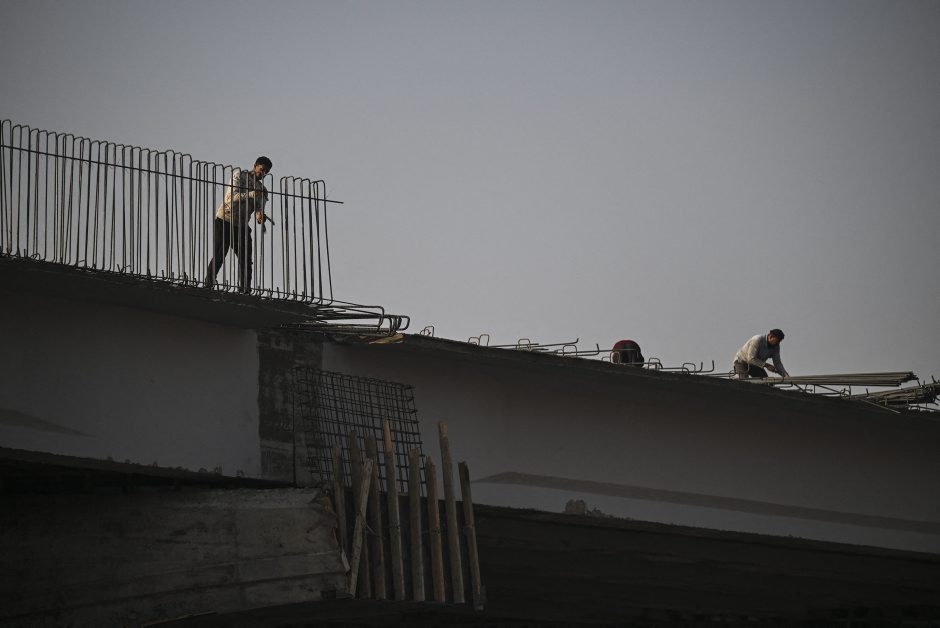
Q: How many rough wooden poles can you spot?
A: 9